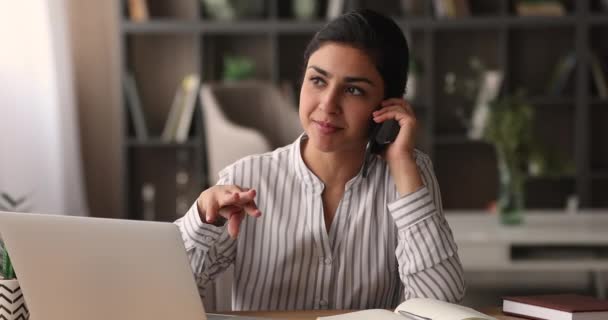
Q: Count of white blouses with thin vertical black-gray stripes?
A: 1